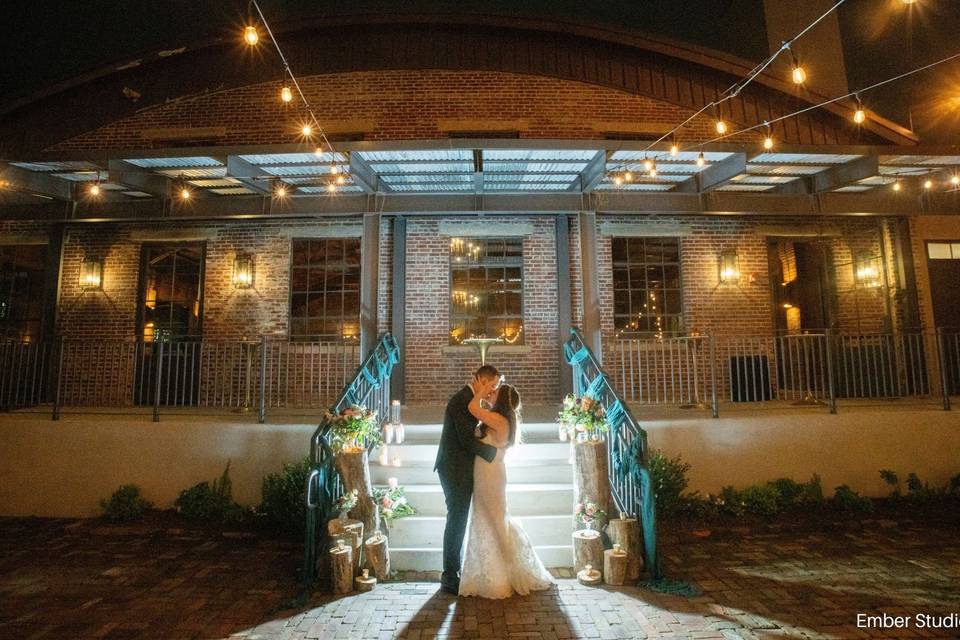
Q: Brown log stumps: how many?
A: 10